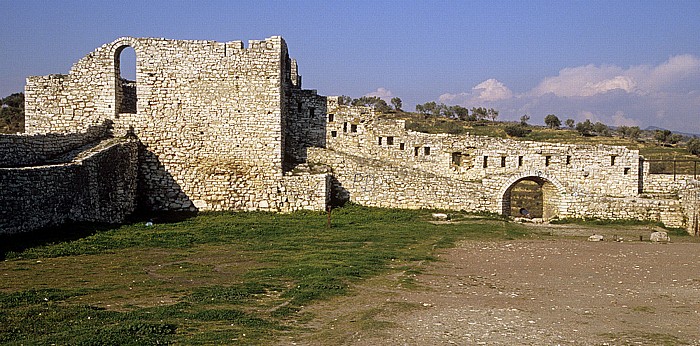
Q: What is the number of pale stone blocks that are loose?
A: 3